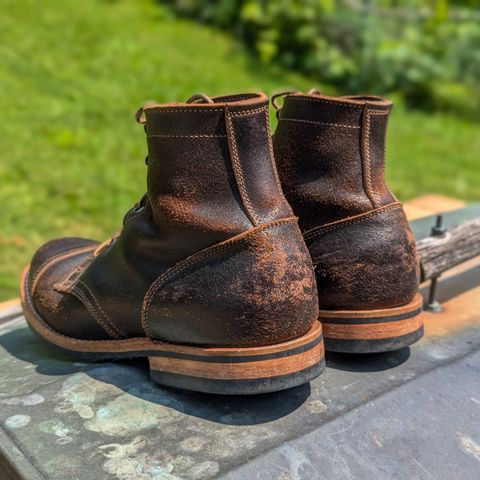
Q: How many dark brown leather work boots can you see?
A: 2